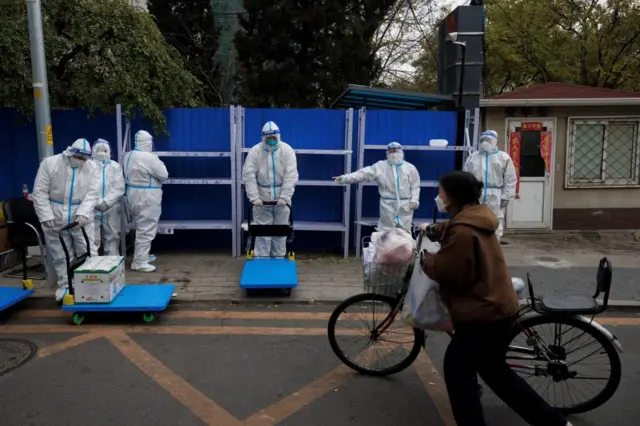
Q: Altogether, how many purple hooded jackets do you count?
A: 0